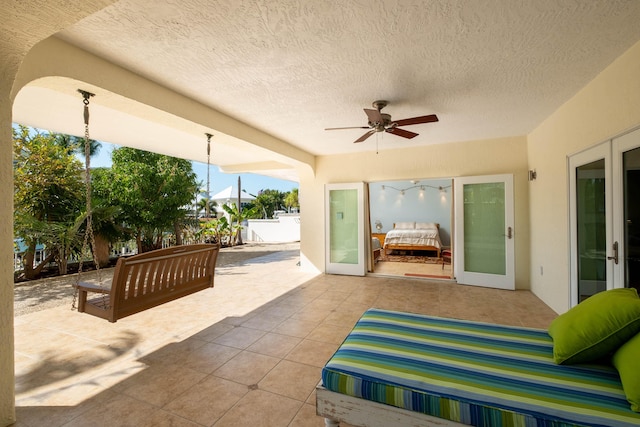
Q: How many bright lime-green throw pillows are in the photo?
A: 2